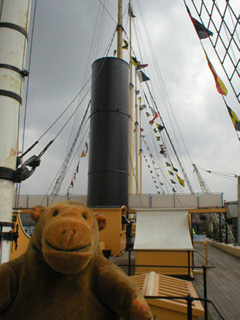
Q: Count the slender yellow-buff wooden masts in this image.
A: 4